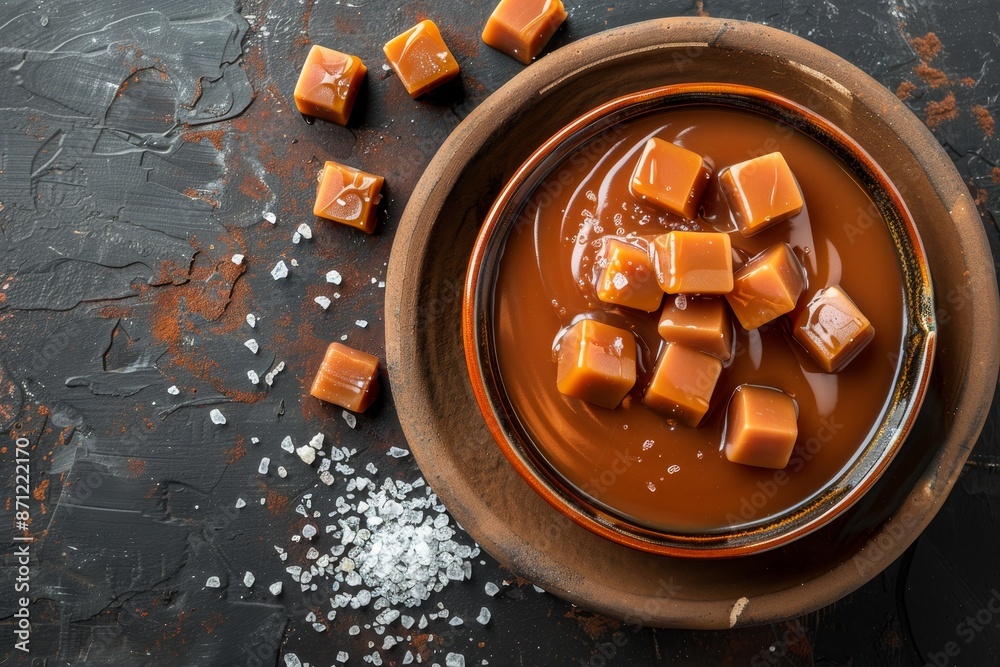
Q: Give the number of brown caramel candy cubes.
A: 15